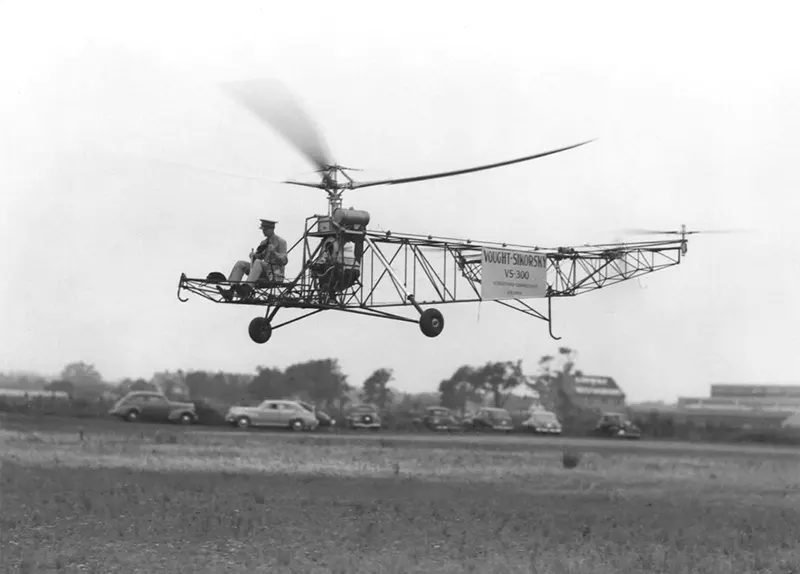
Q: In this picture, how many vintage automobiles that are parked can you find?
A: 8